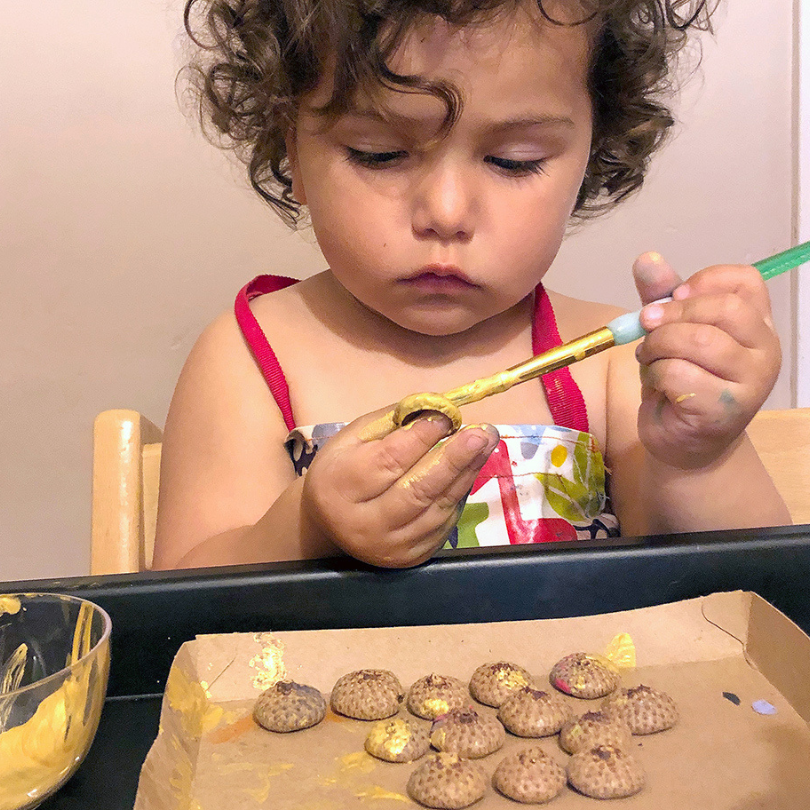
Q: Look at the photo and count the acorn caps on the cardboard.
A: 13